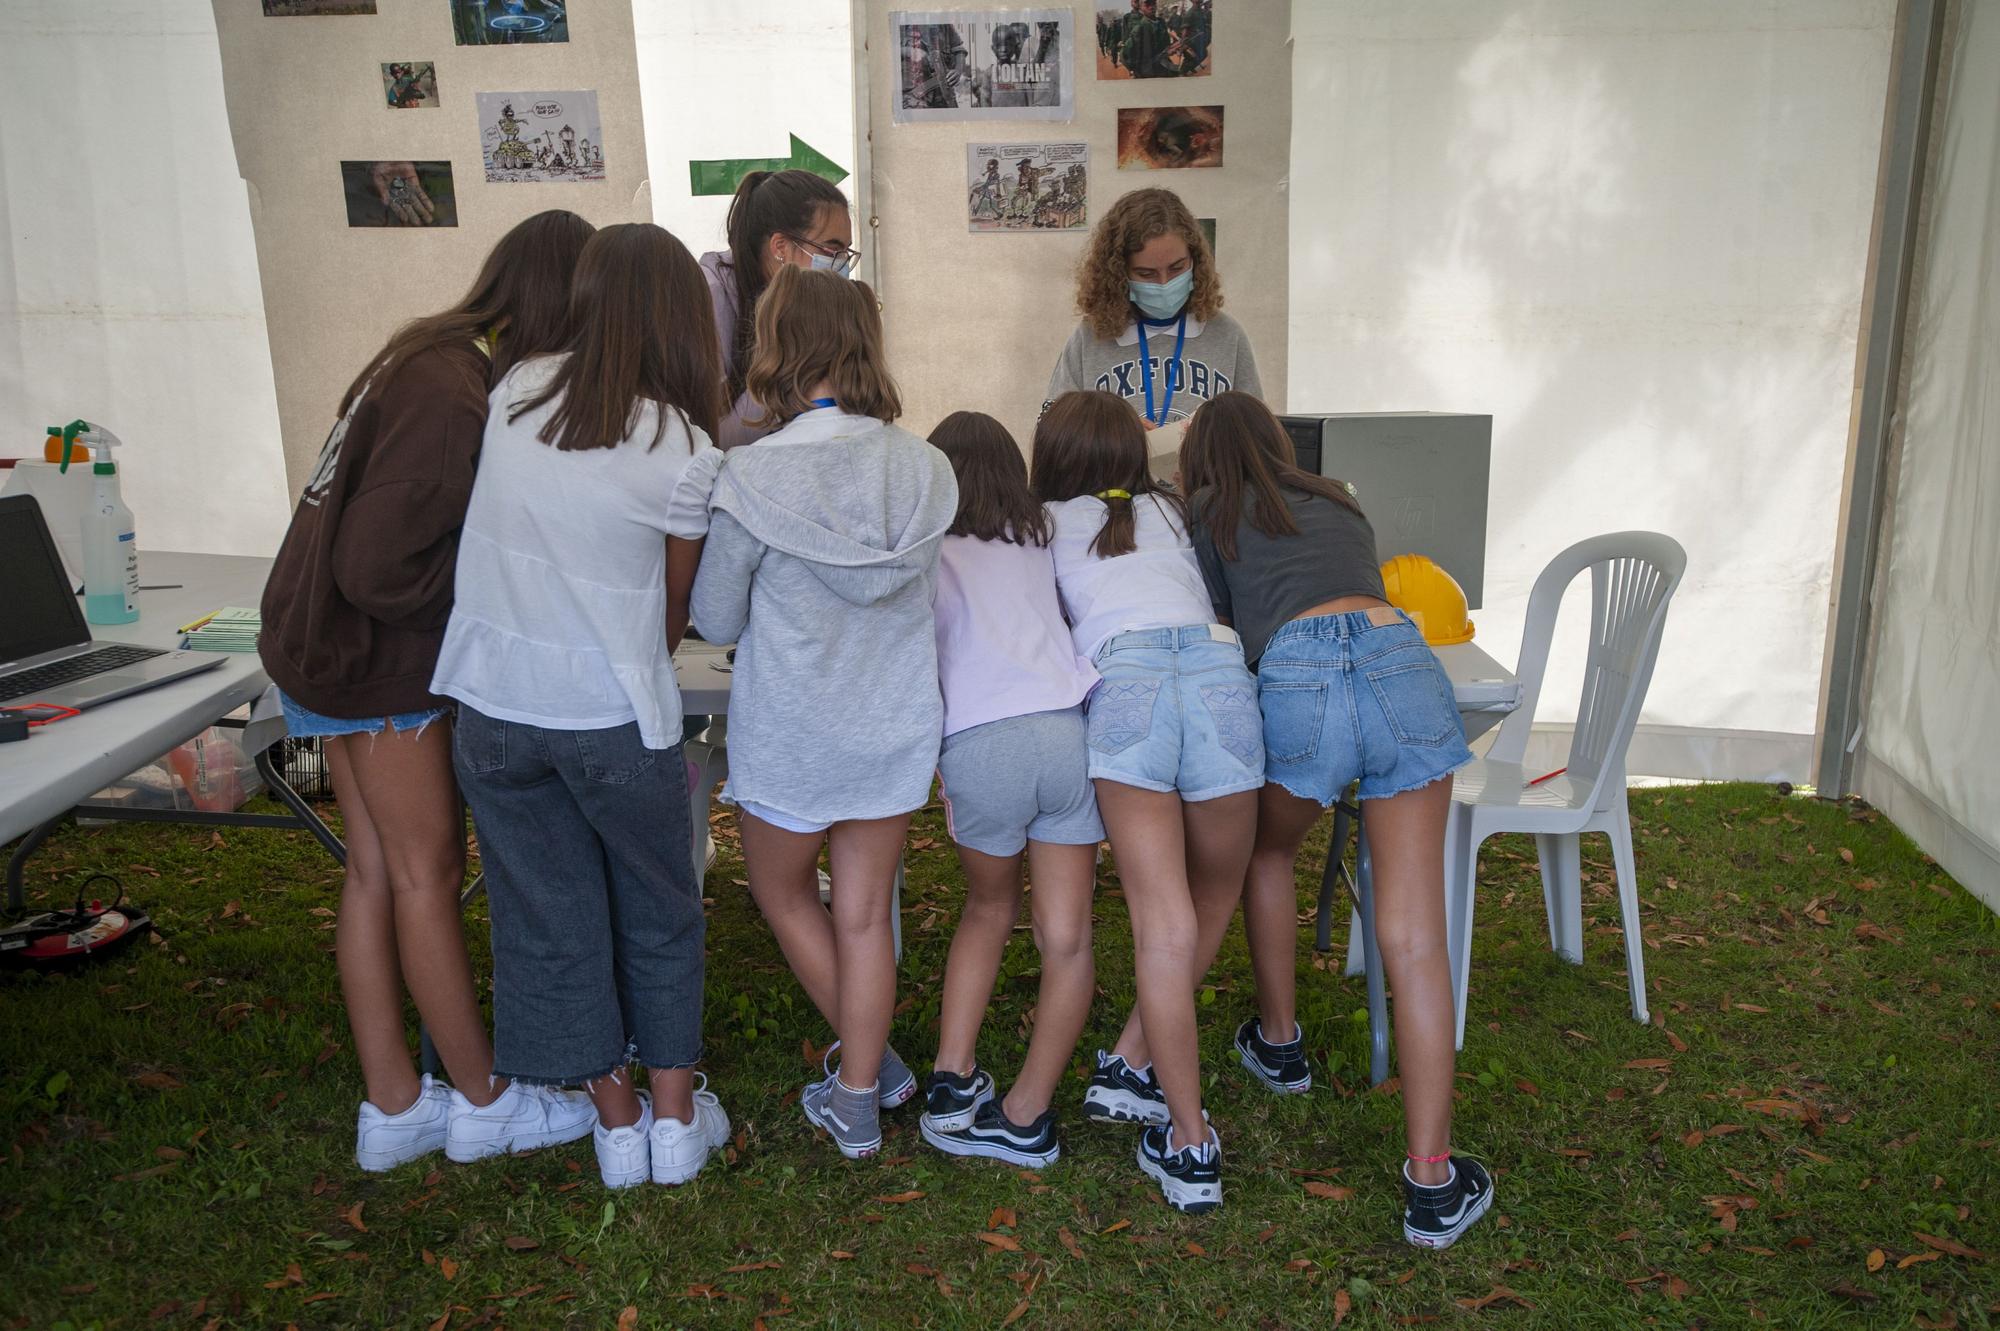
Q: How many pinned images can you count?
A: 10